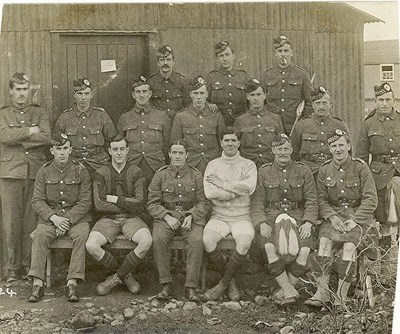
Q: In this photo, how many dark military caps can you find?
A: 13